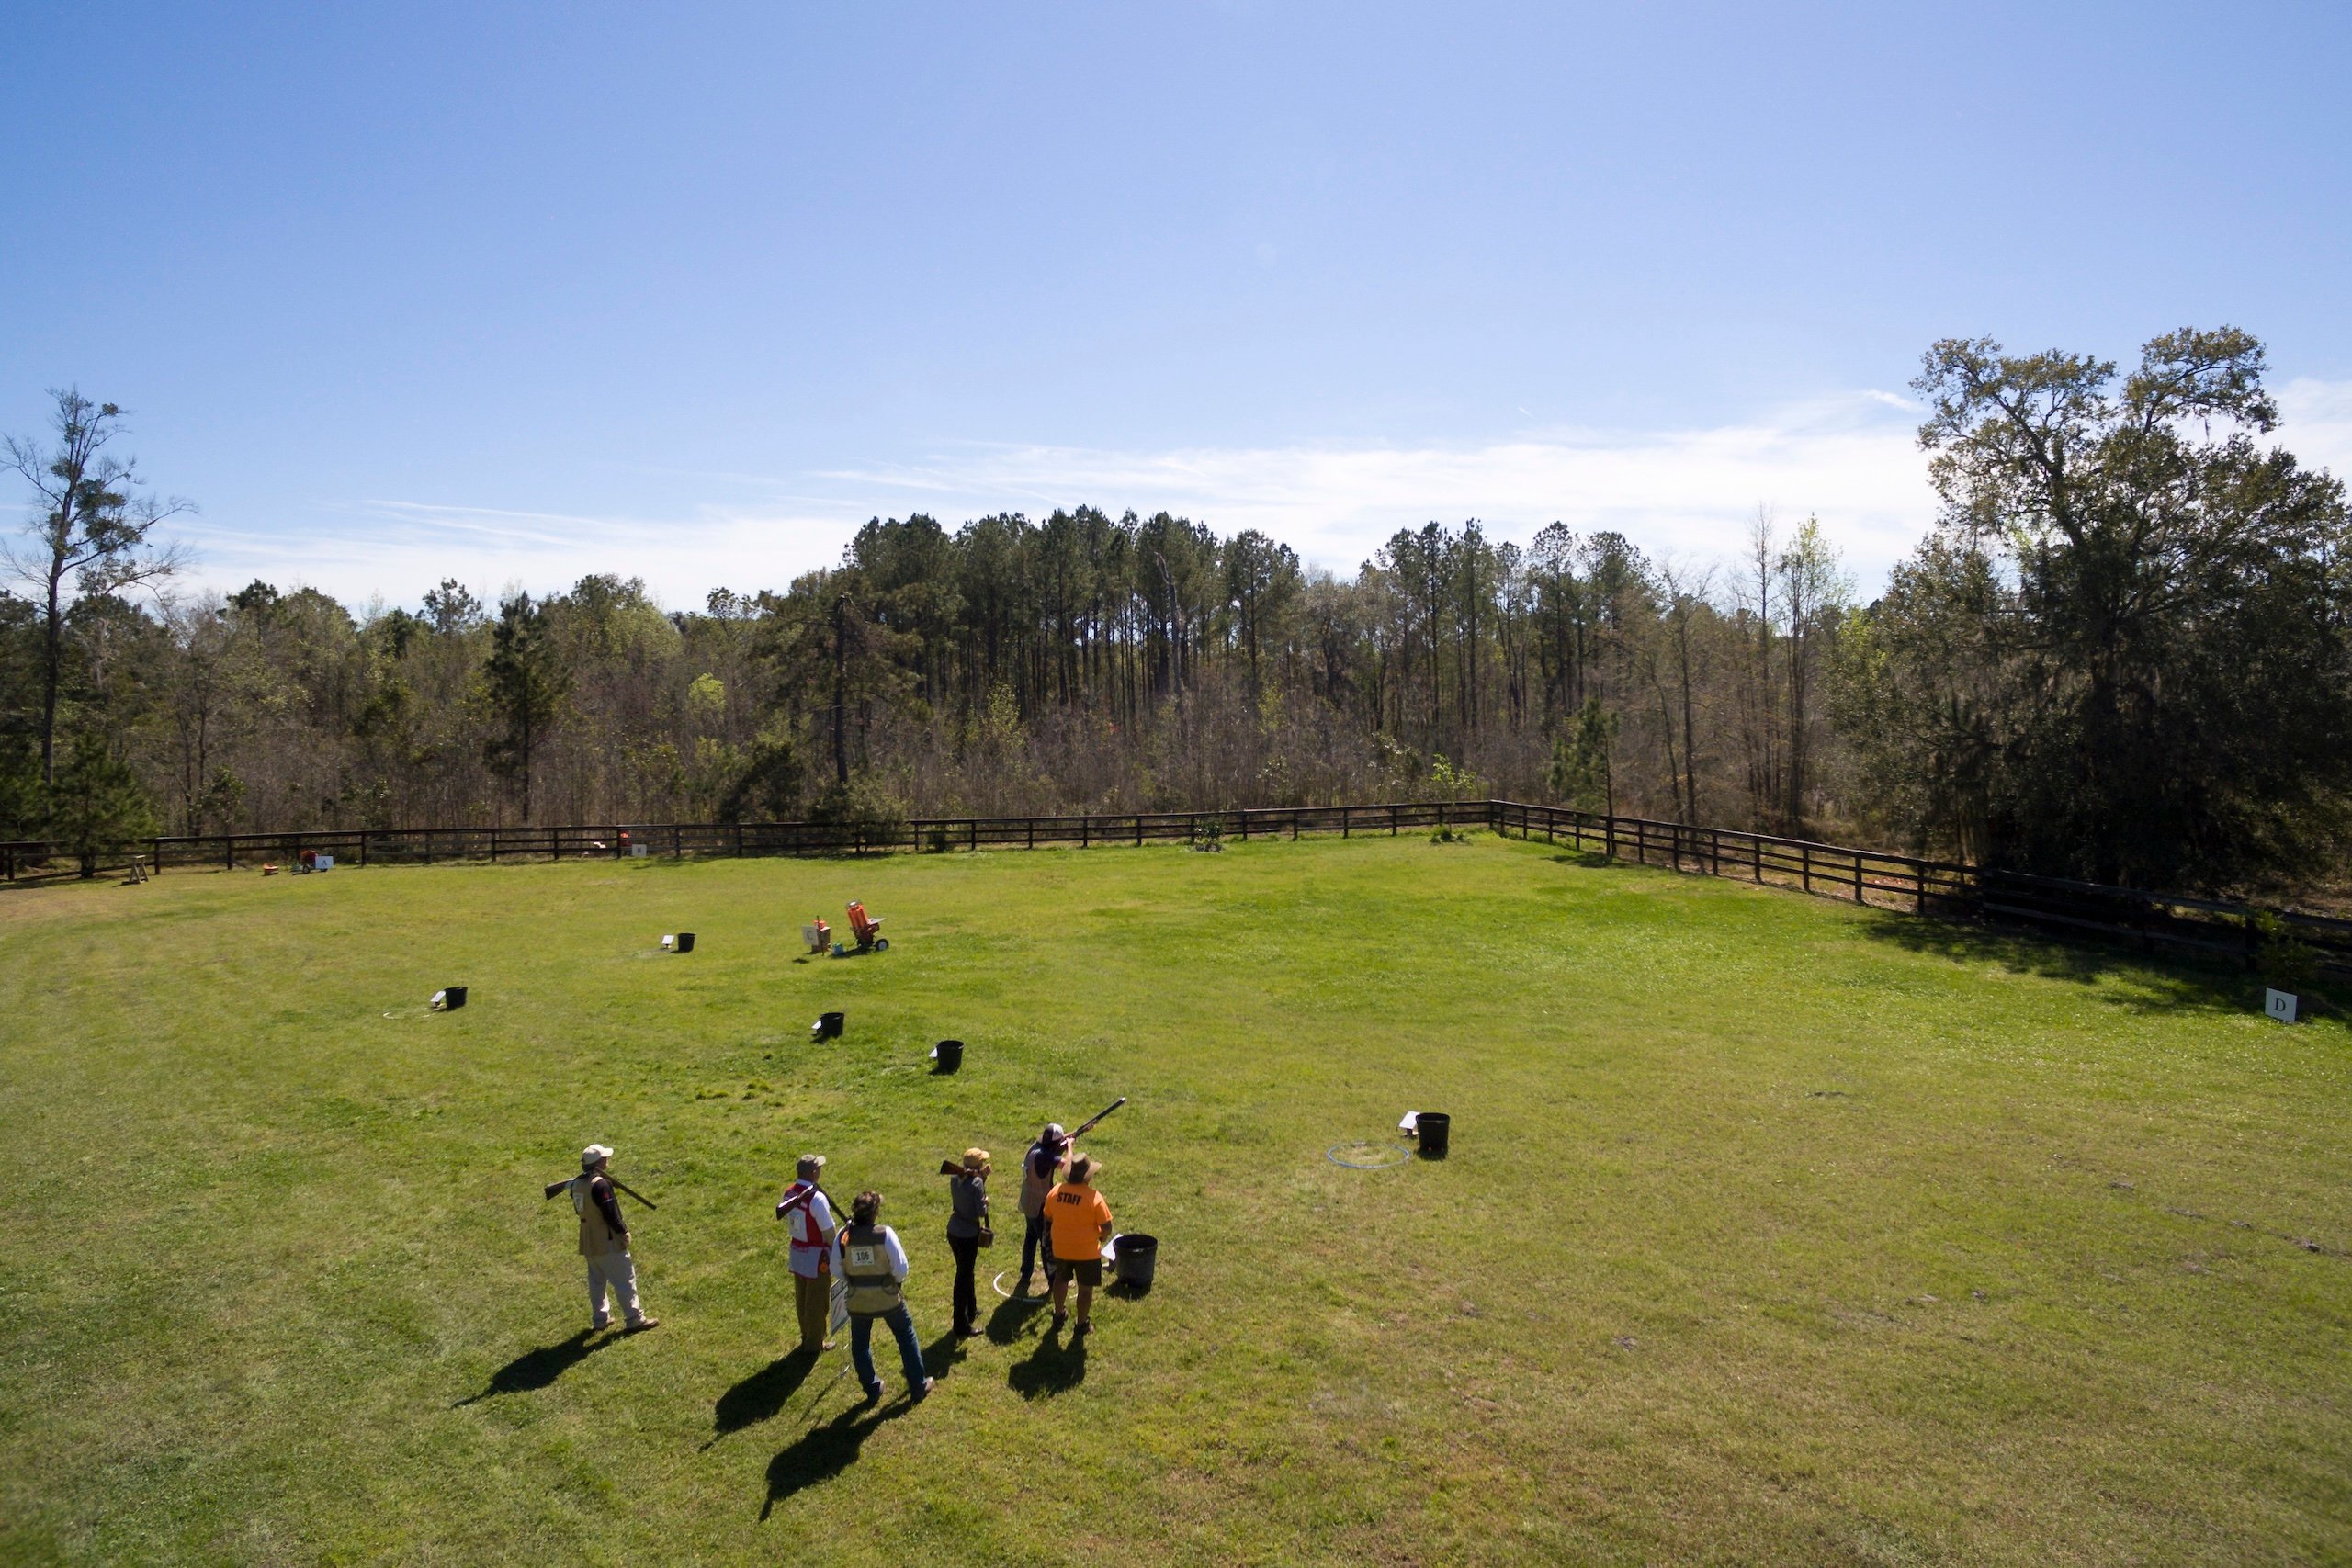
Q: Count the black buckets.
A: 6